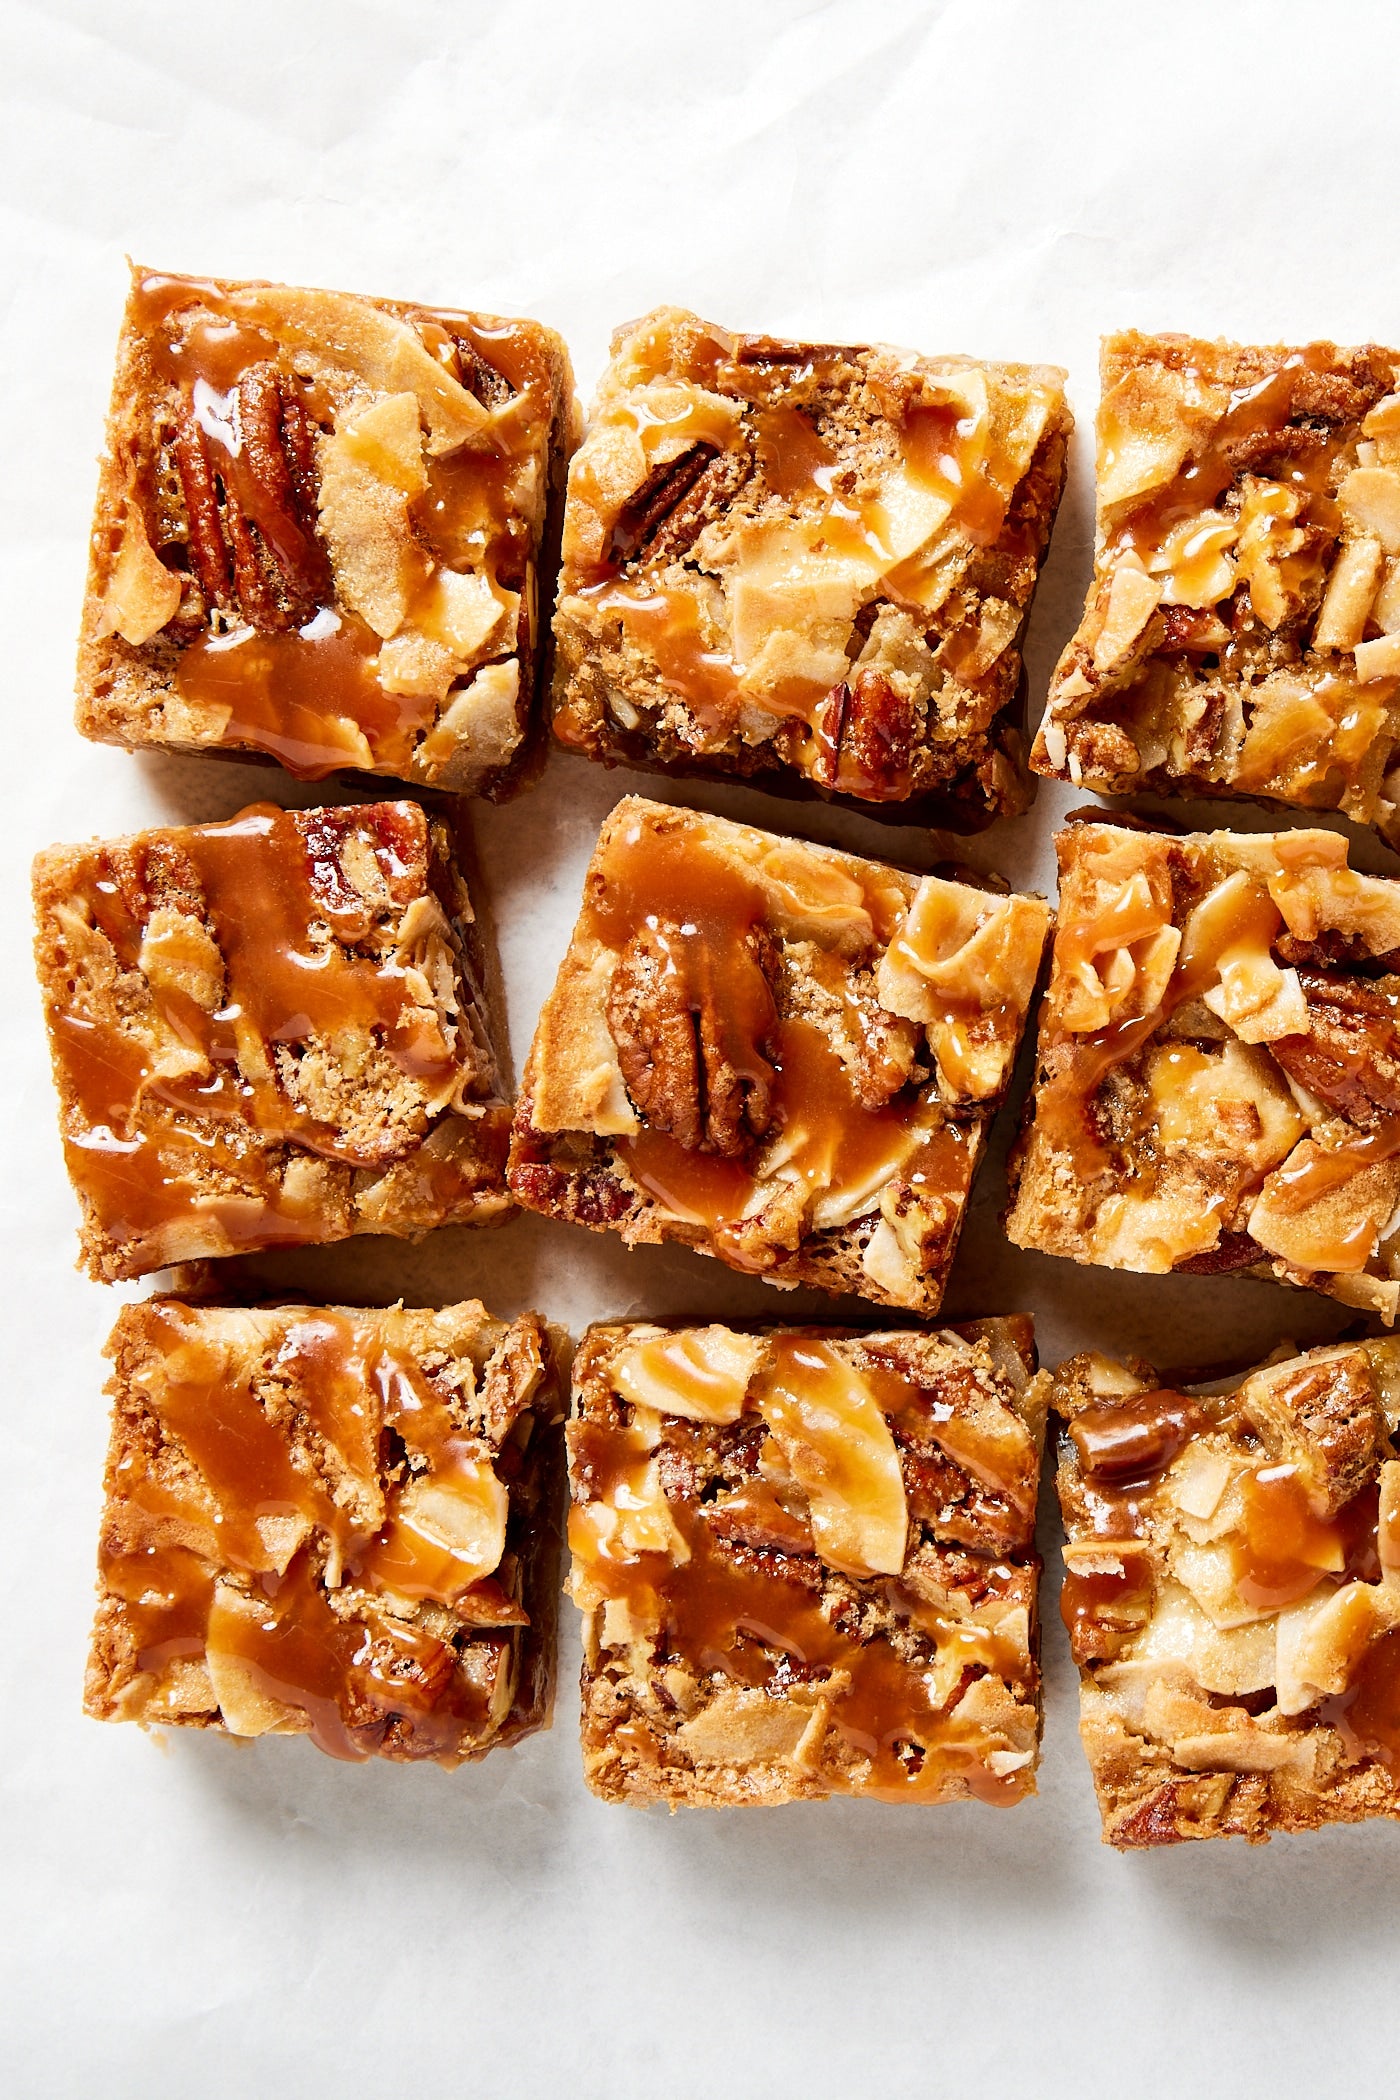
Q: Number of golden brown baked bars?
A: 9